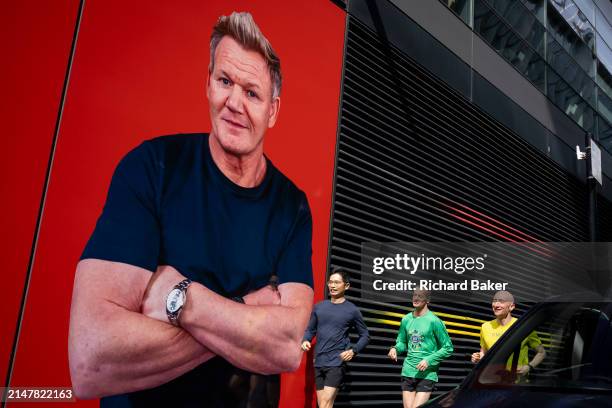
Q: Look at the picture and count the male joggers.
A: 3